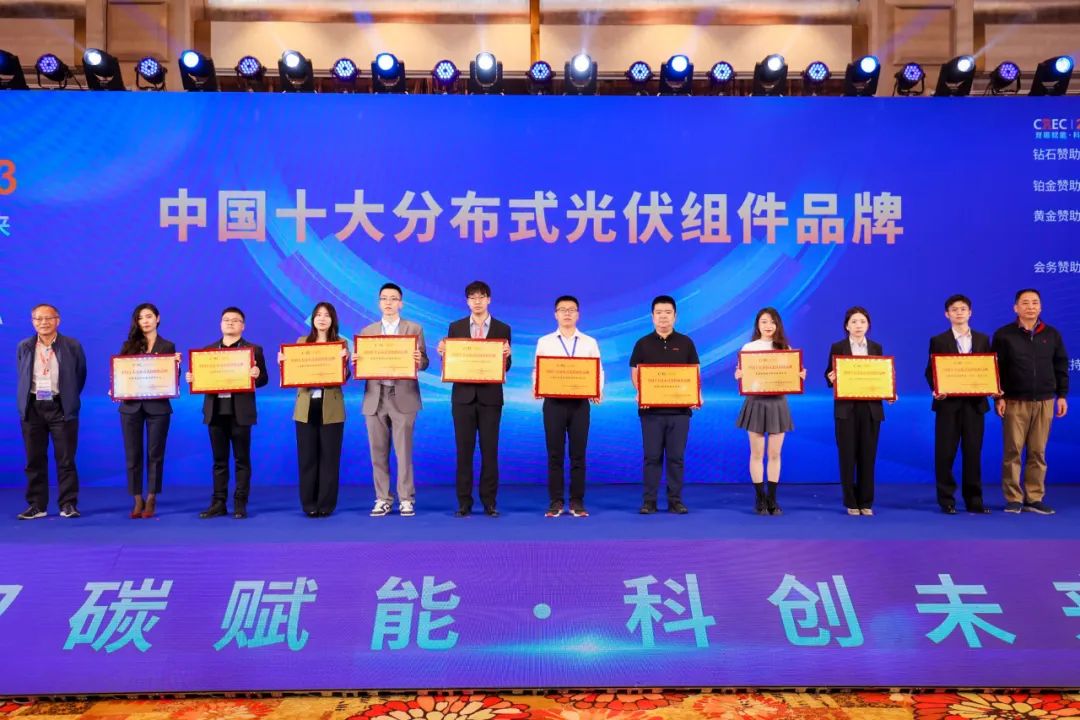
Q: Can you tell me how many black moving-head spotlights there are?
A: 12